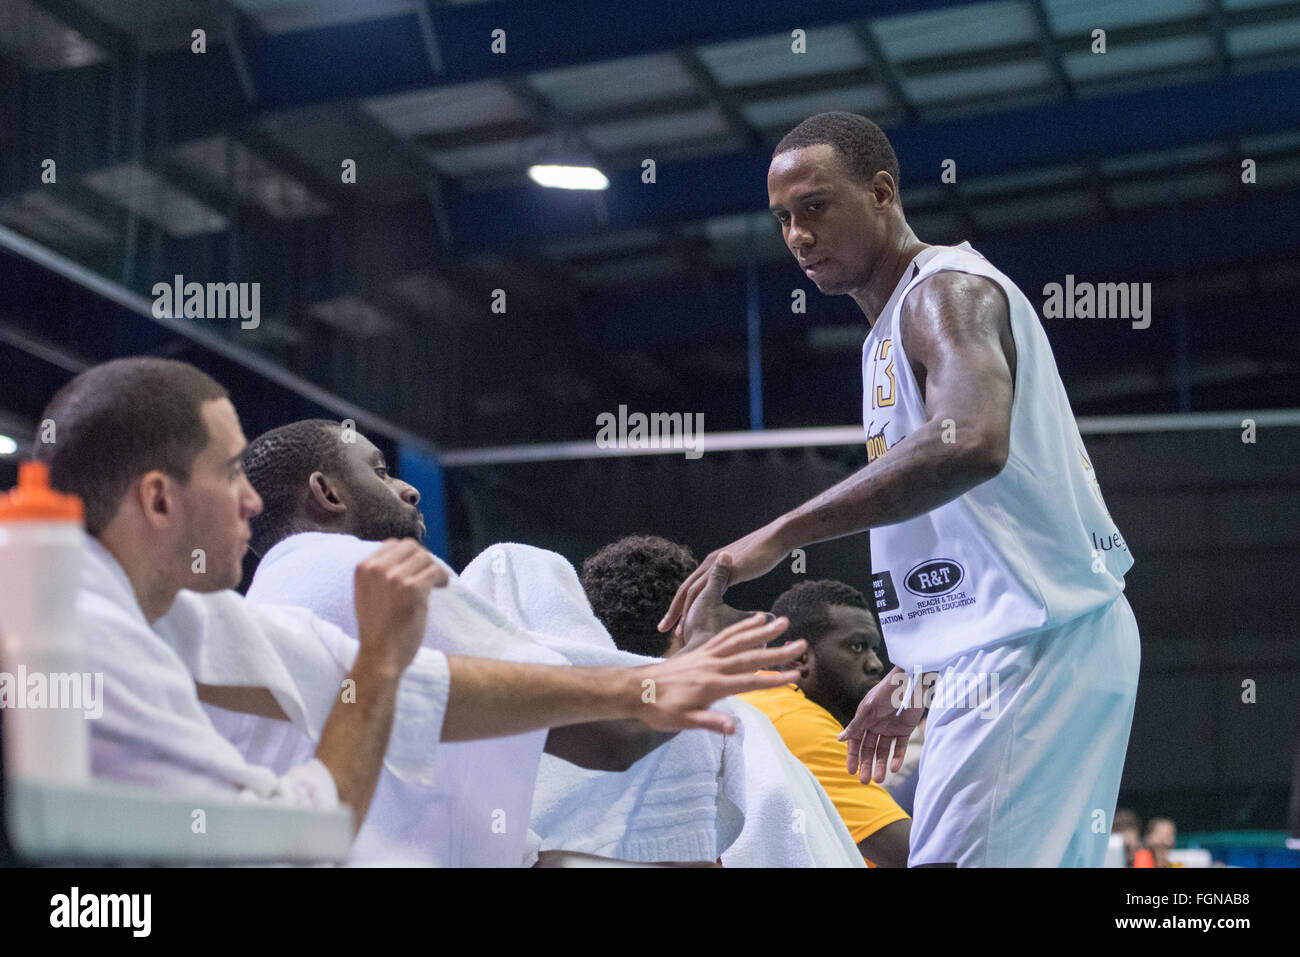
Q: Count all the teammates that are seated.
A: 4